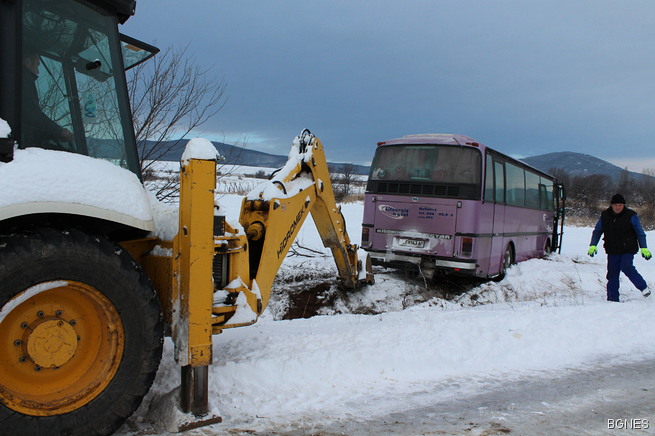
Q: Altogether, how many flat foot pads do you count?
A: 1